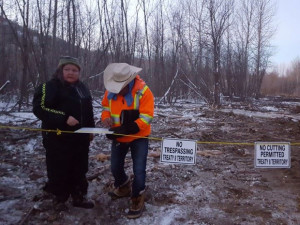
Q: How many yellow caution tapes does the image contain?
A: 1